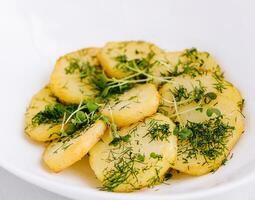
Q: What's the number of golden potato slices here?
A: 9